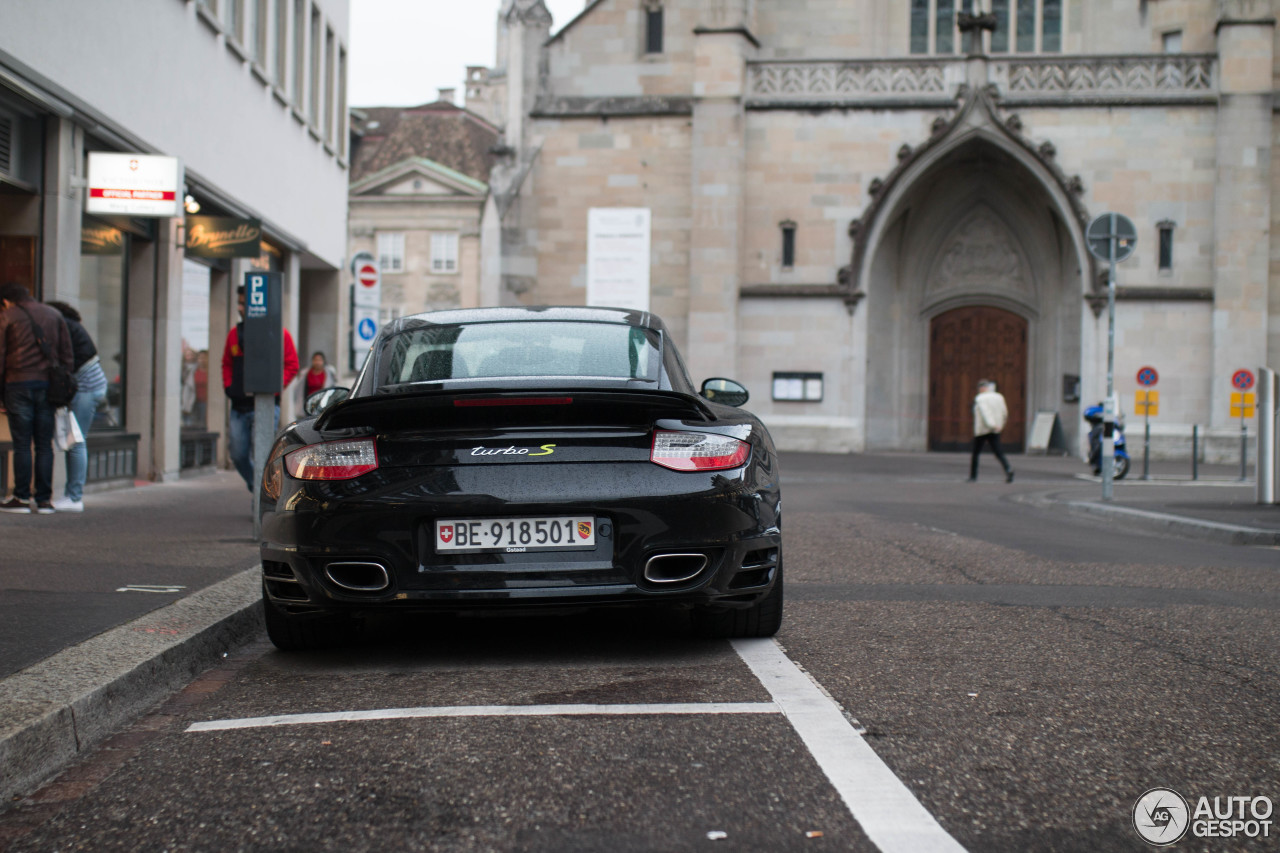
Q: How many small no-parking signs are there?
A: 2